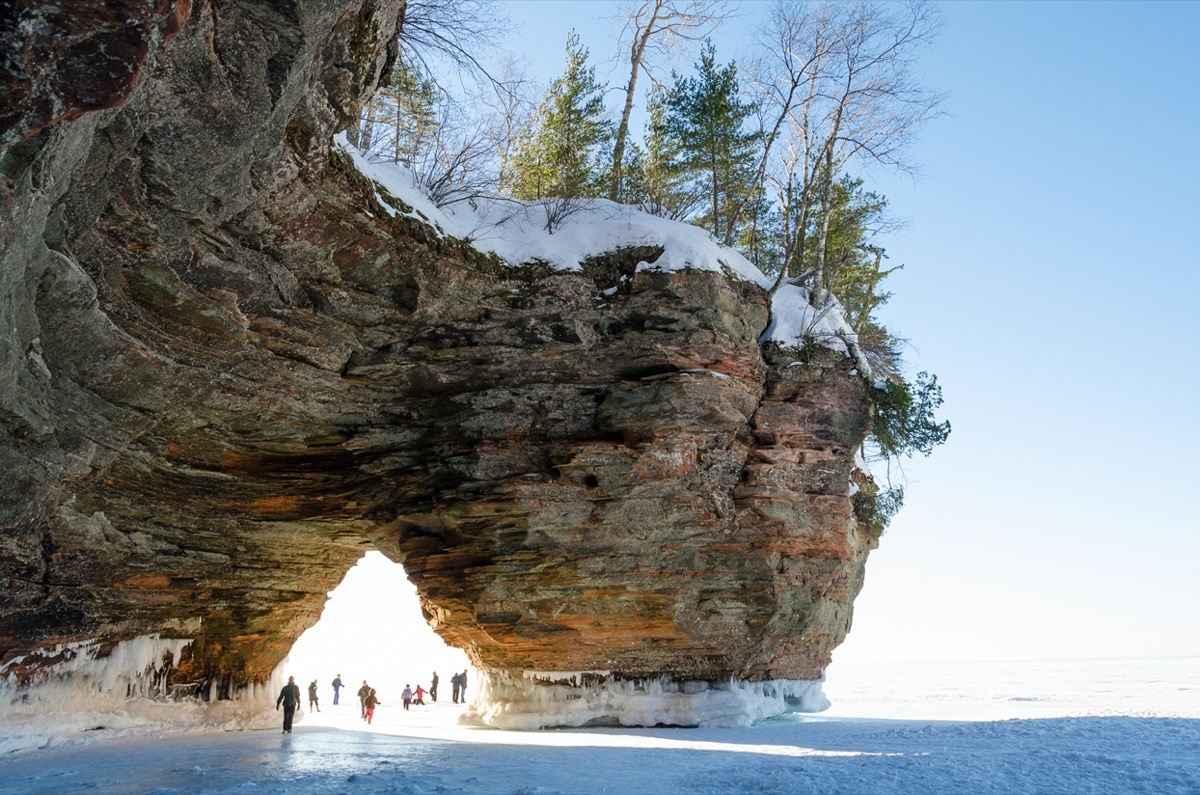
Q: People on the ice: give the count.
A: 10